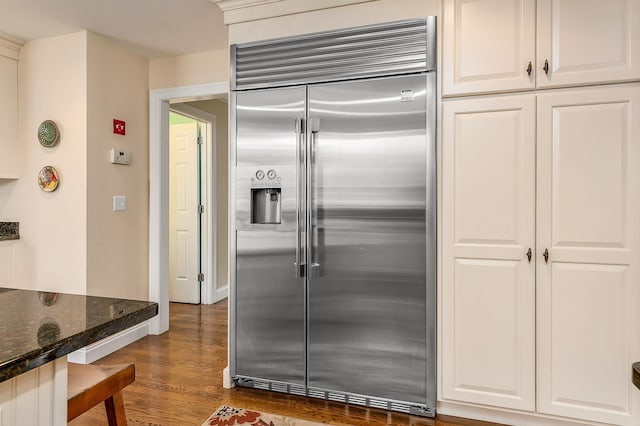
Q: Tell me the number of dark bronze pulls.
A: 4